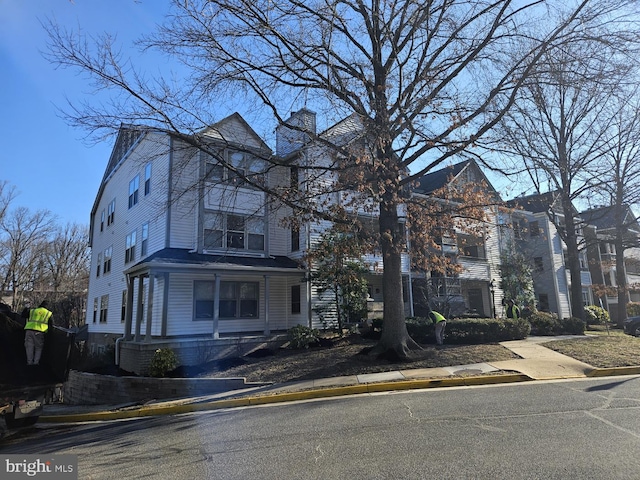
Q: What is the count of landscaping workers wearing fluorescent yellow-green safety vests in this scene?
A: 3